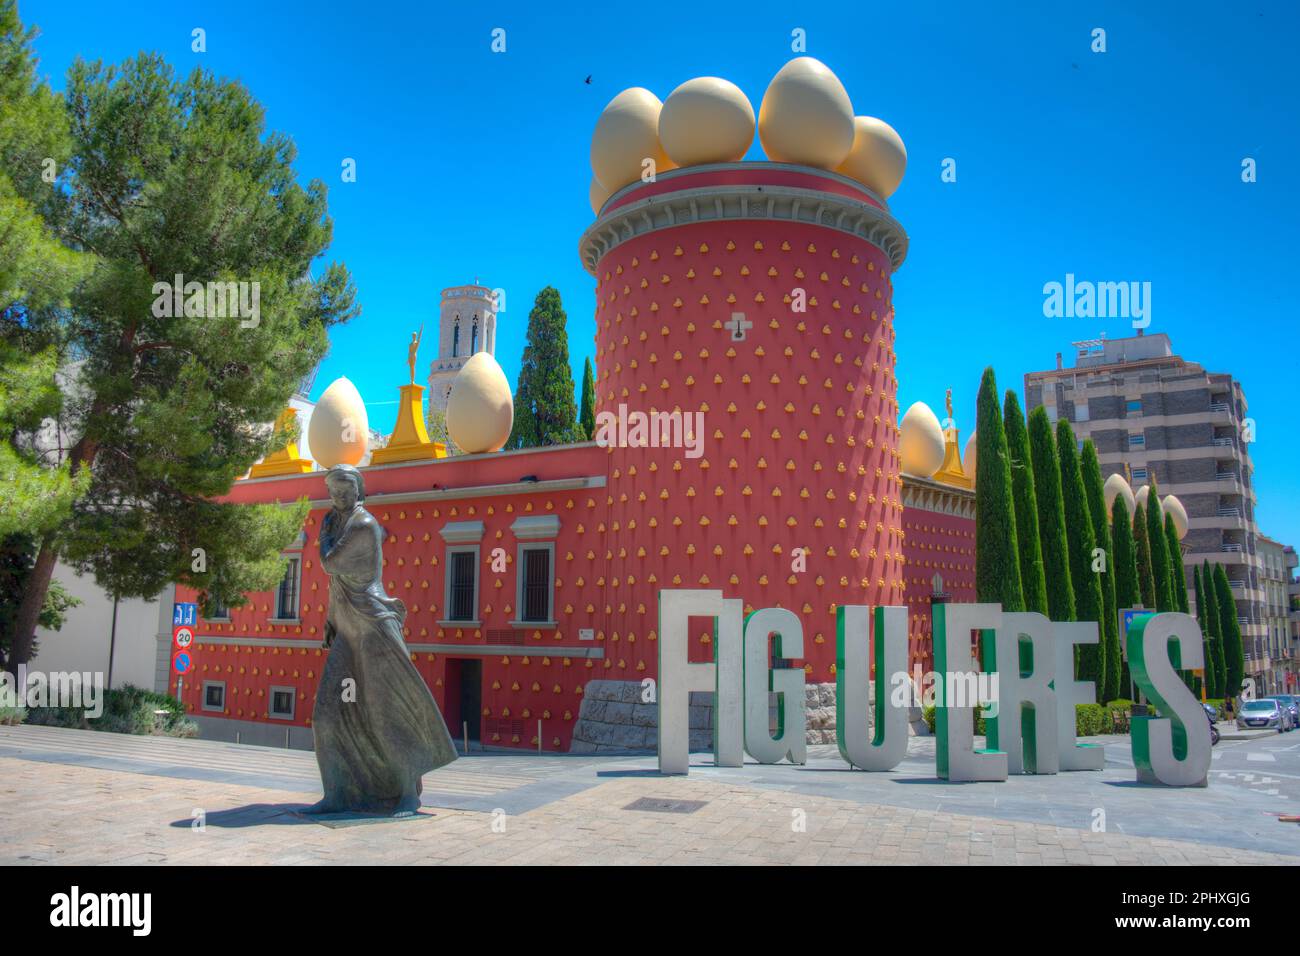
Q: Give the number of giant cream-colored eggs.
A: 12